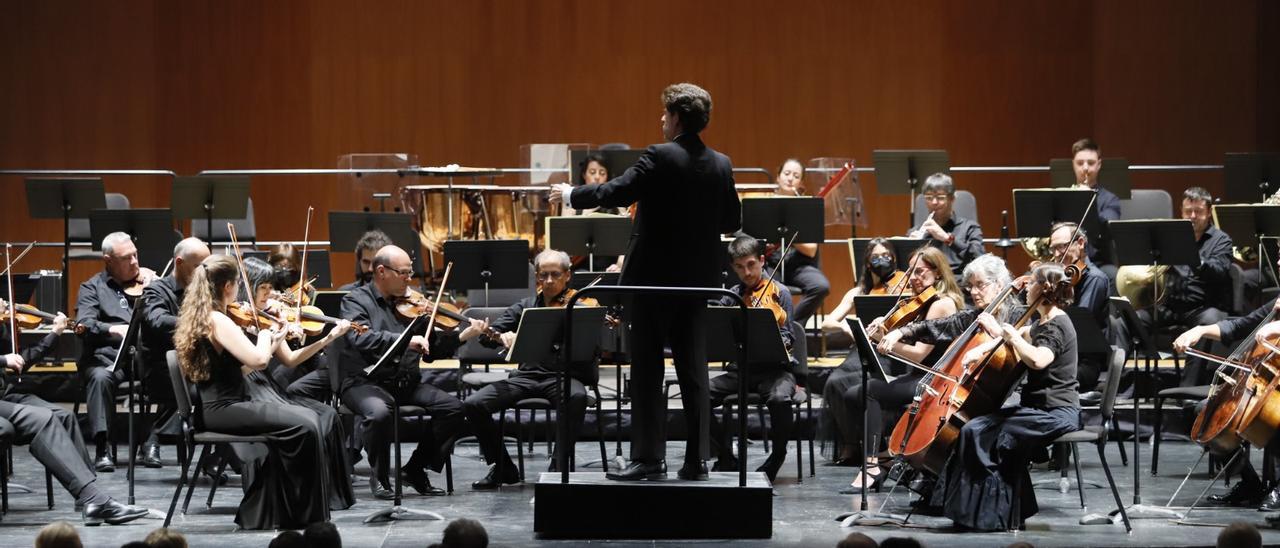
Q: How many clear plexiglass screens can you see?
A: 3